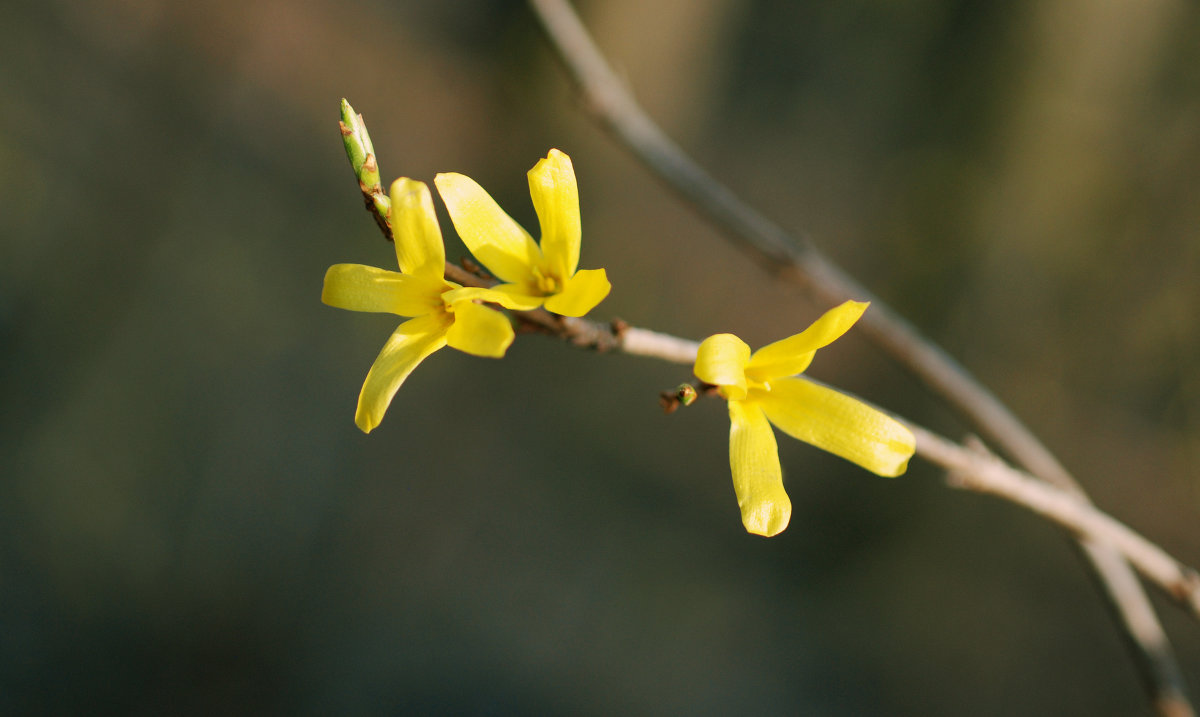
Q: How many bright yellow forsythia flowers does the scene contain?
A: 3